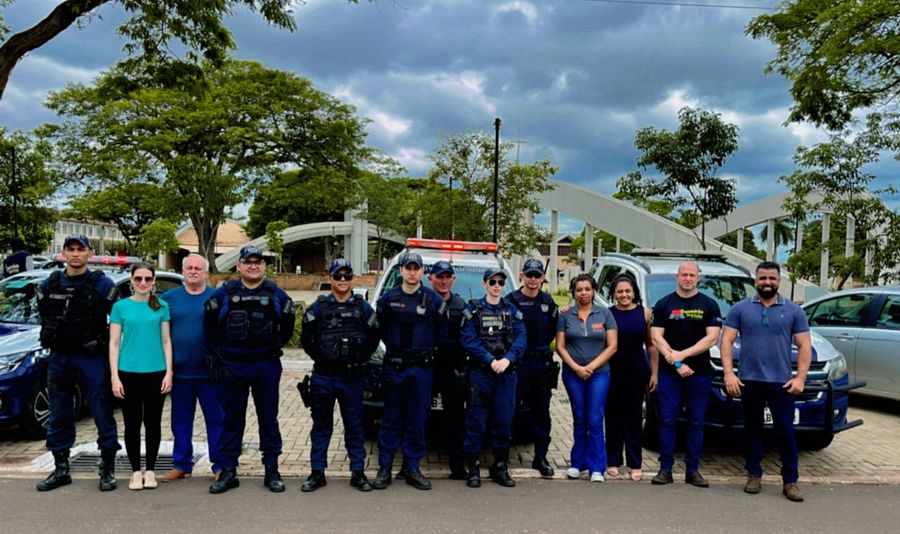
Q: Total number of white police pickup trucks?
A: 2